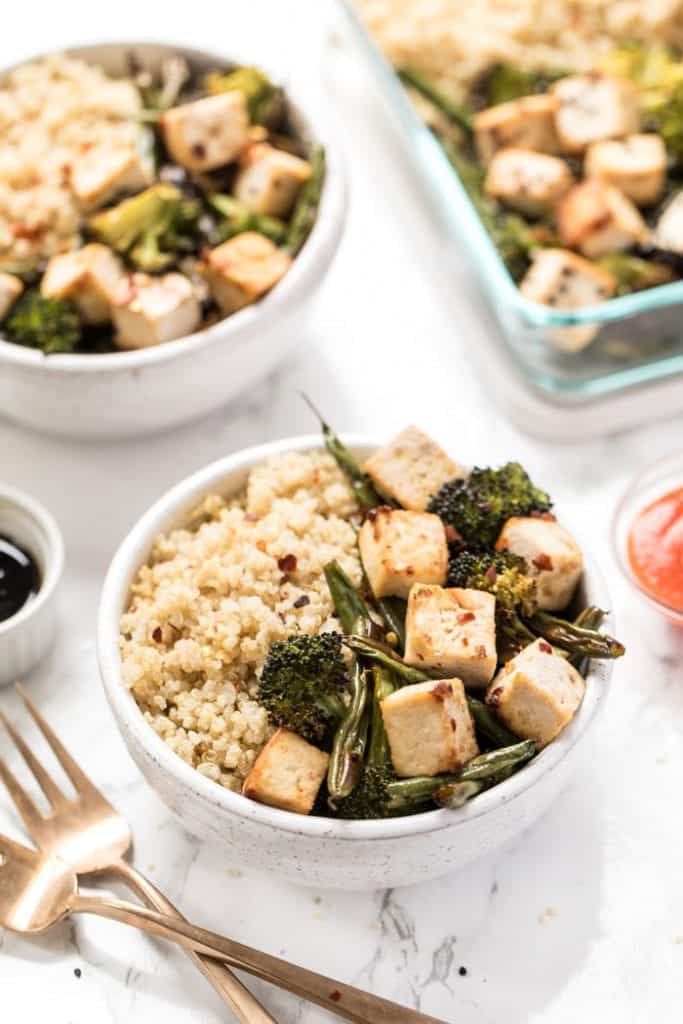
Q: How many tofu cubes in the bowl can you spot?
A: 7